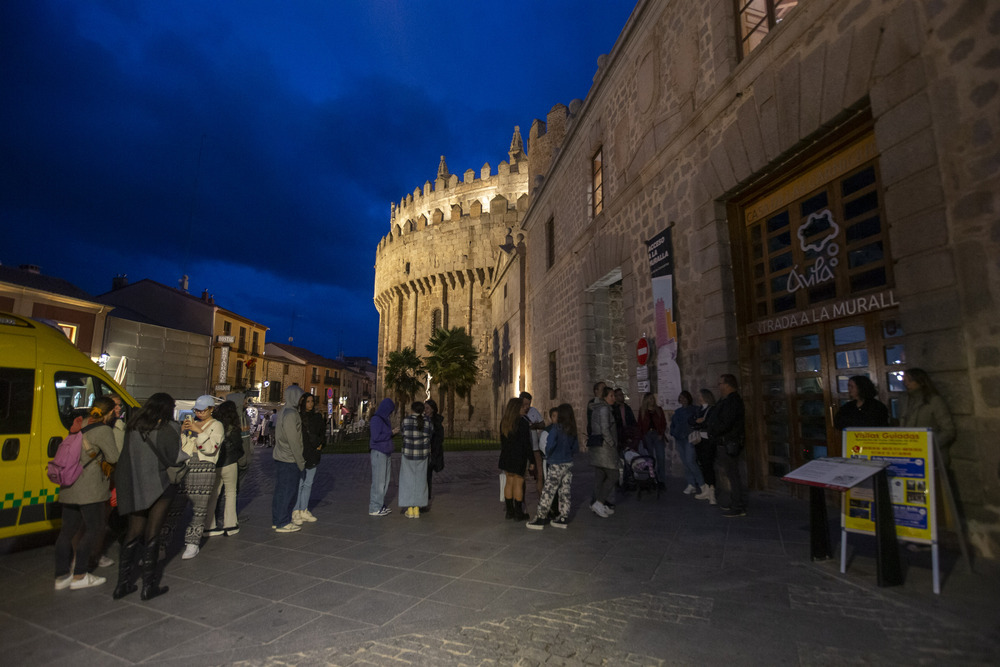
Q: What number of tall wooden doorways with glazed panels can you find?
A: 1